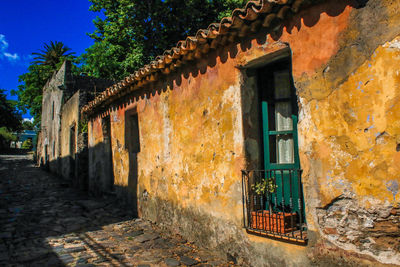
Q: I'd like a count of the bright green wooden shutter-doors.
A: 1